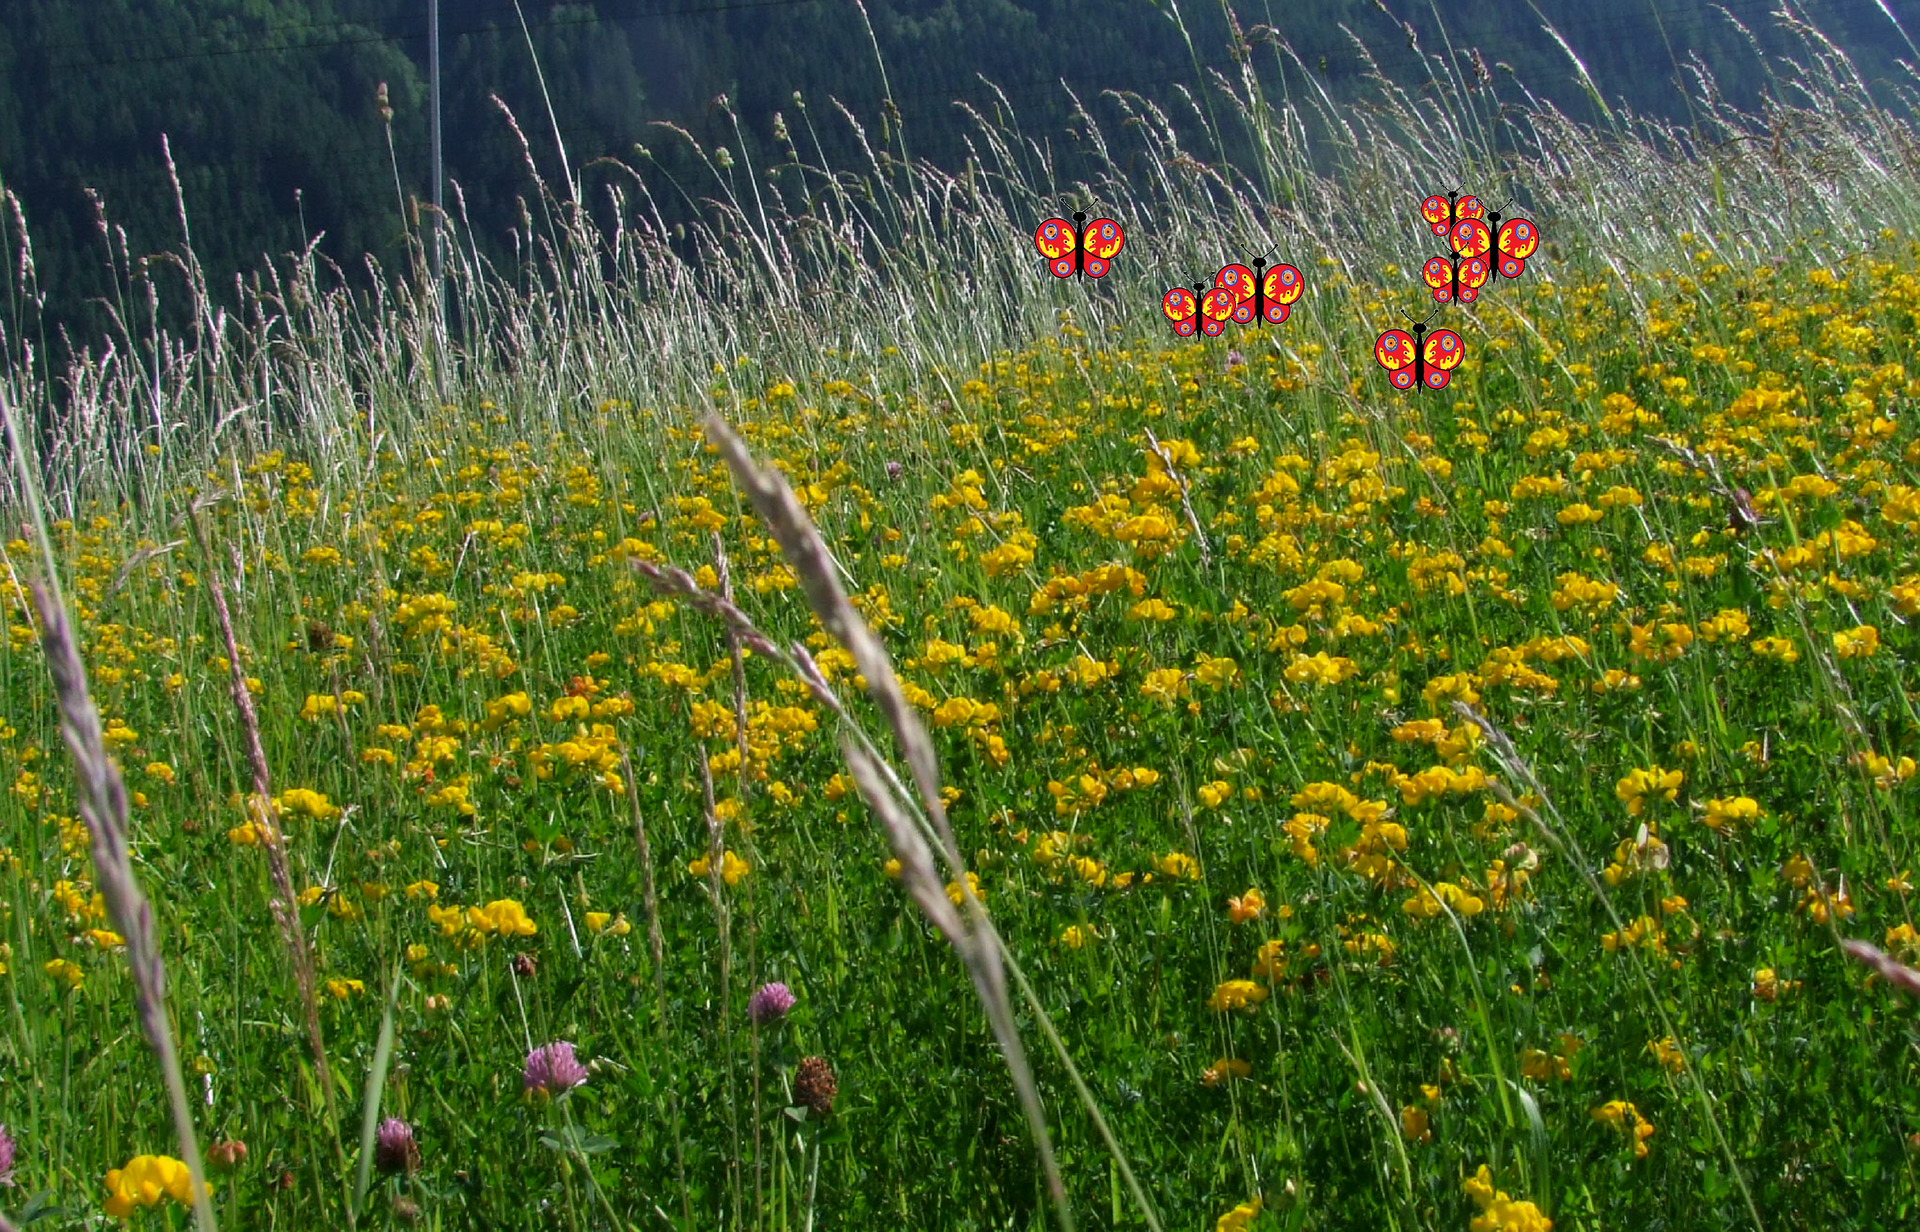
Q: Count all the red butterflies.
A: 7